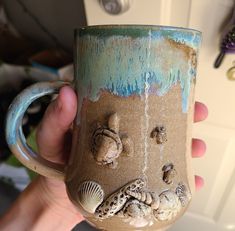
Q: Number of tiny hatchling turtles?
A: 2